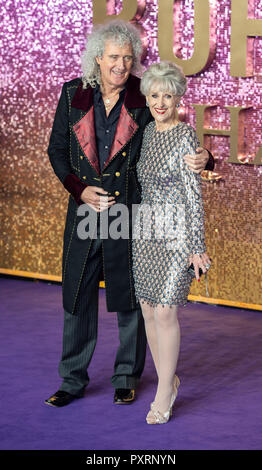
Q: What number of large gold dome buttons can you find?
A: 5